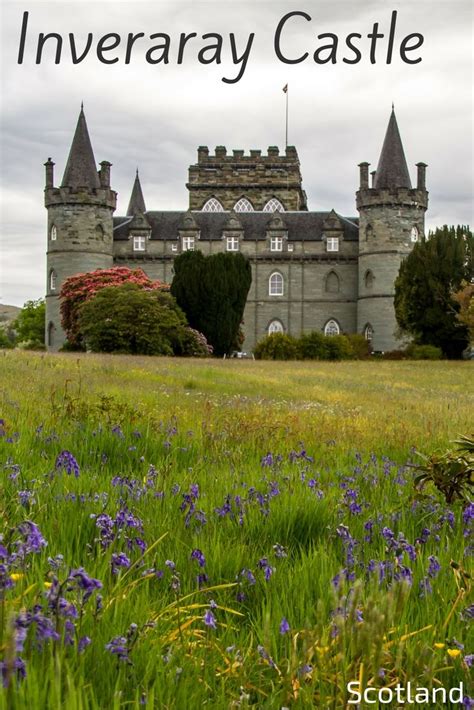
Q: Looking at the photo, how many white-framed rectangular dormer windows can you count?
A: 5